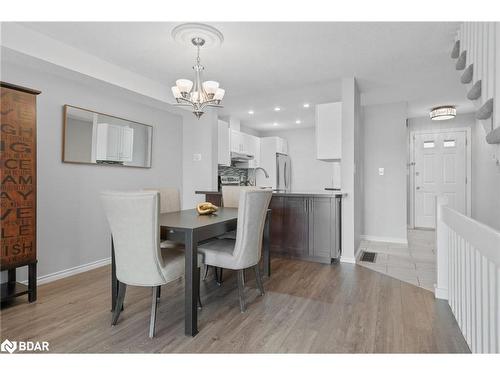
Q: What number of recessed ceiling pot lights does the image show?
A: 5